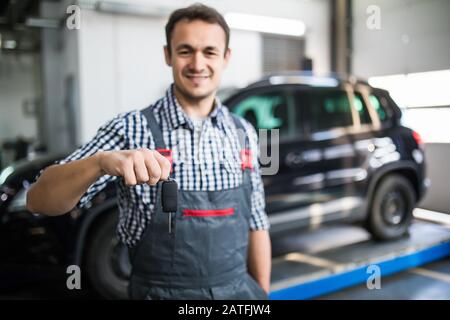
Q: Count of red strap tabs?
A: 2